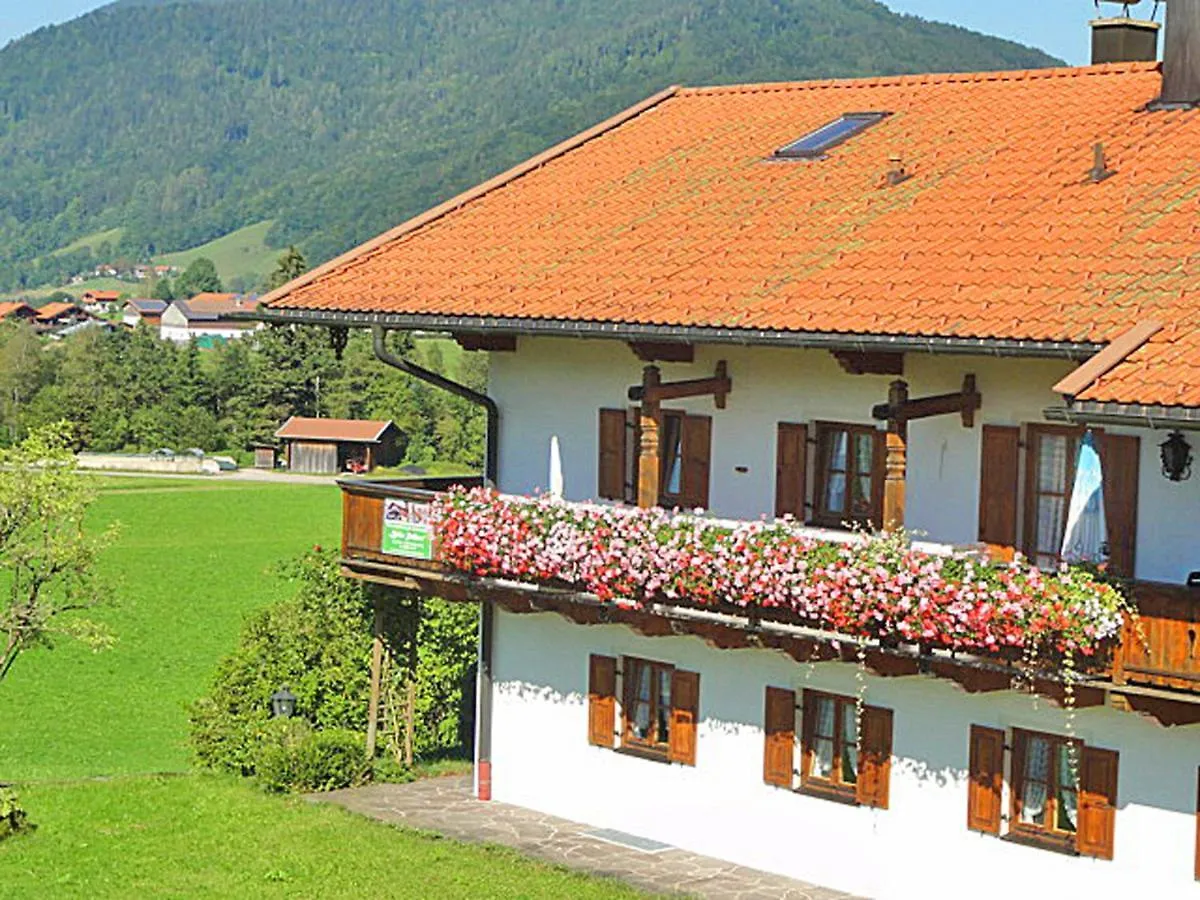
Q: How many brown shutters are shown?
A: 12